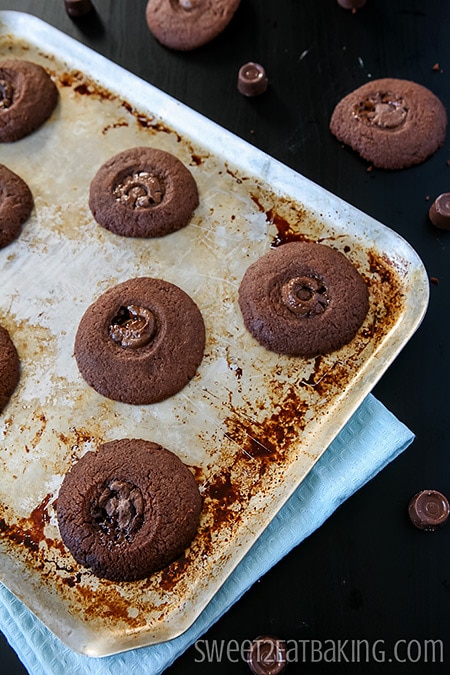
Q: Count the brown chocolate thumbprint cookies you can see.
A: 9